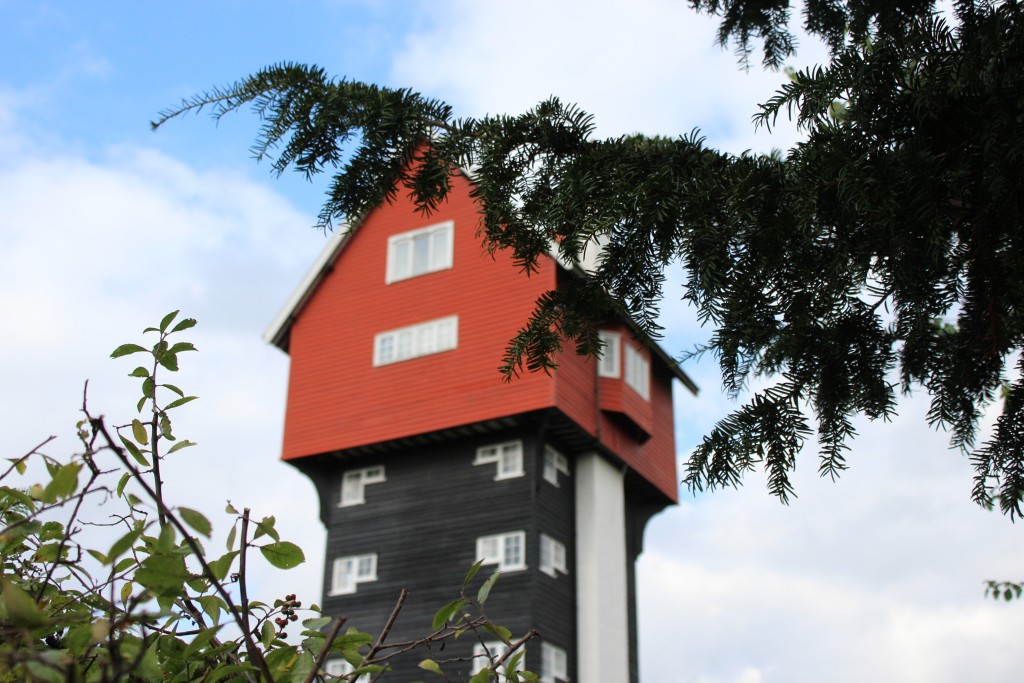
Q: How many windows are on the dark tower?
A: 9